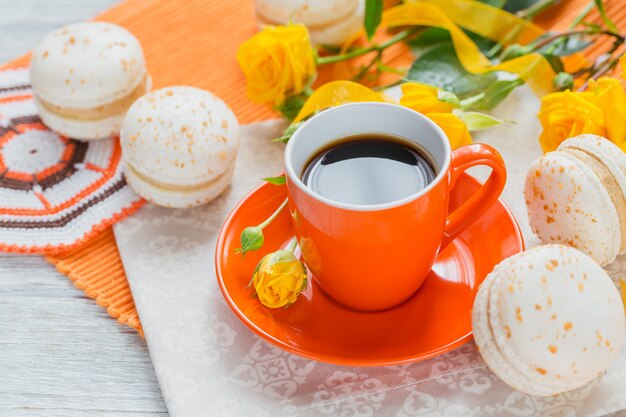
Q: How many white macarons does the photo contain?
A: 5